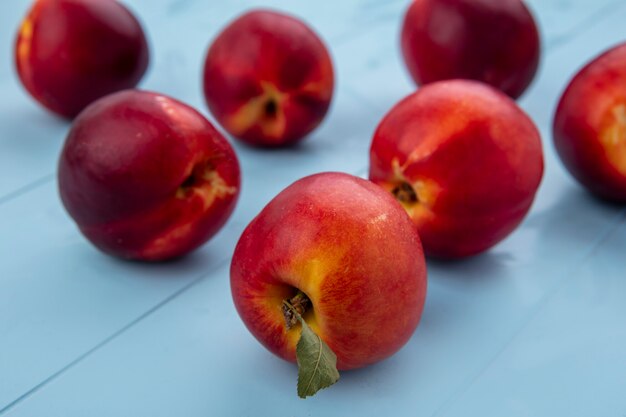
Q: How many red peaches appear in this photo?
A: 7